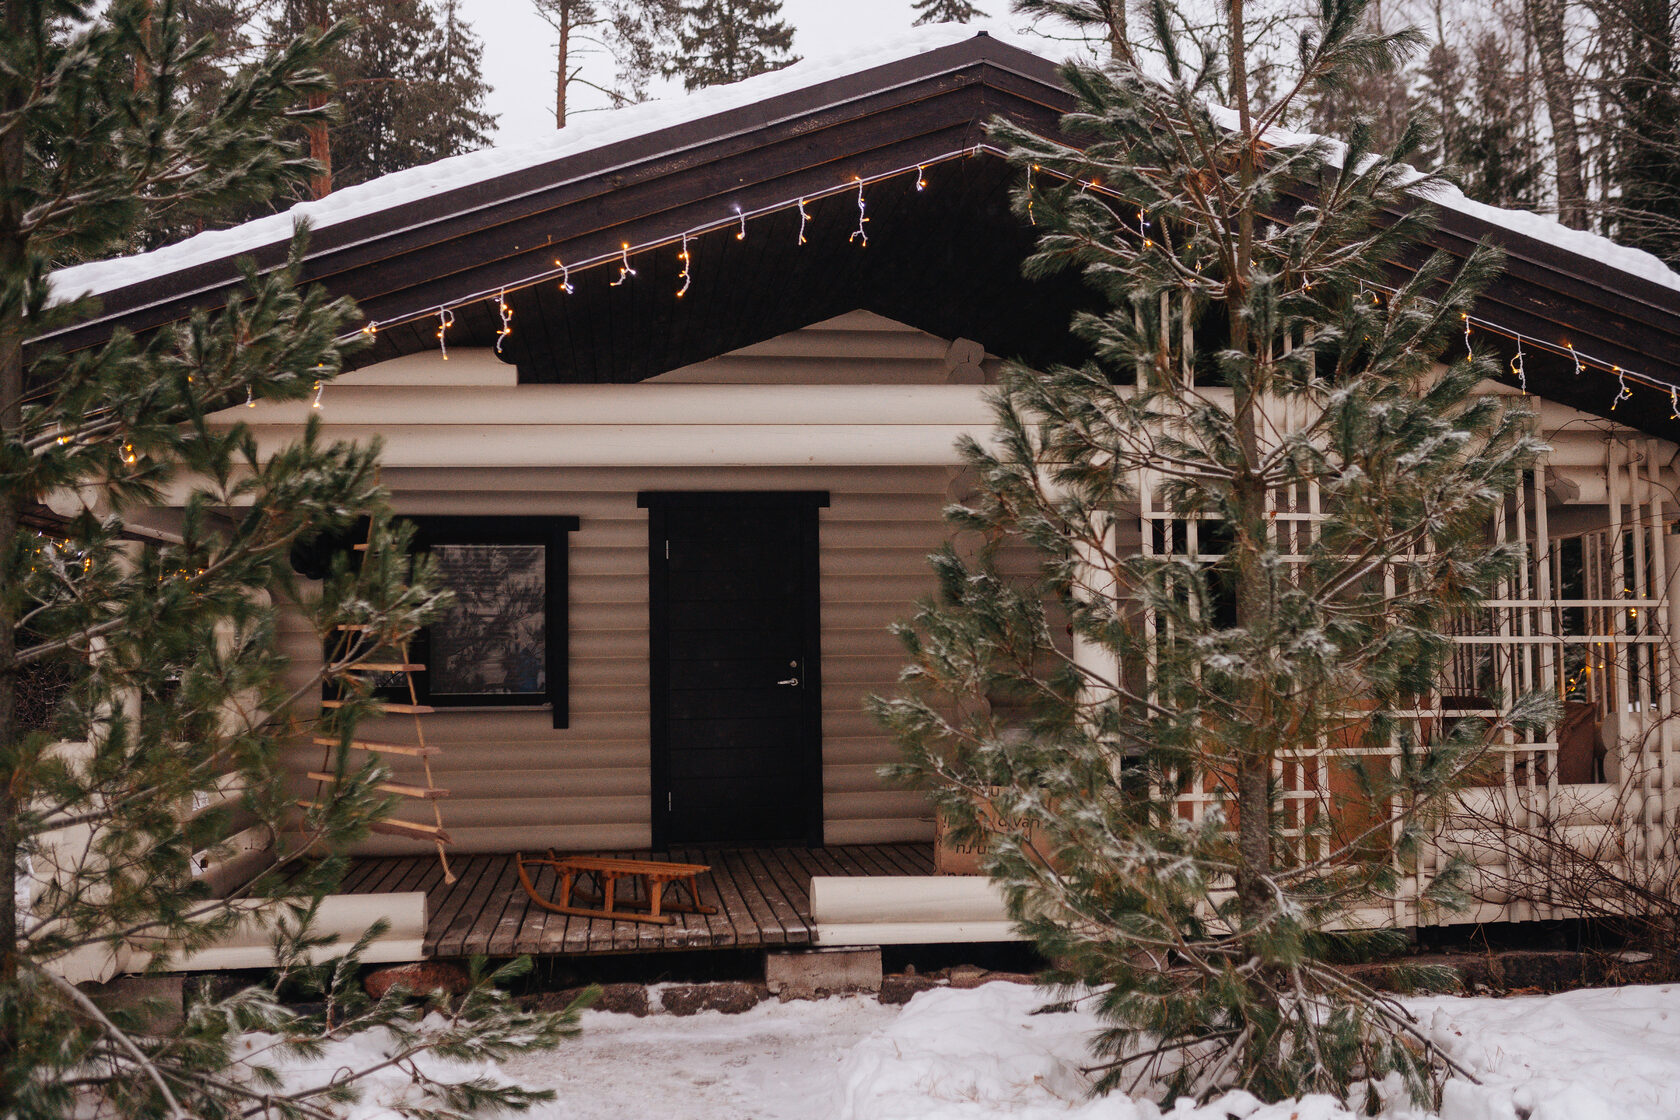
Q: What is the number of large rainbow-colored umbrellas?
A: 0